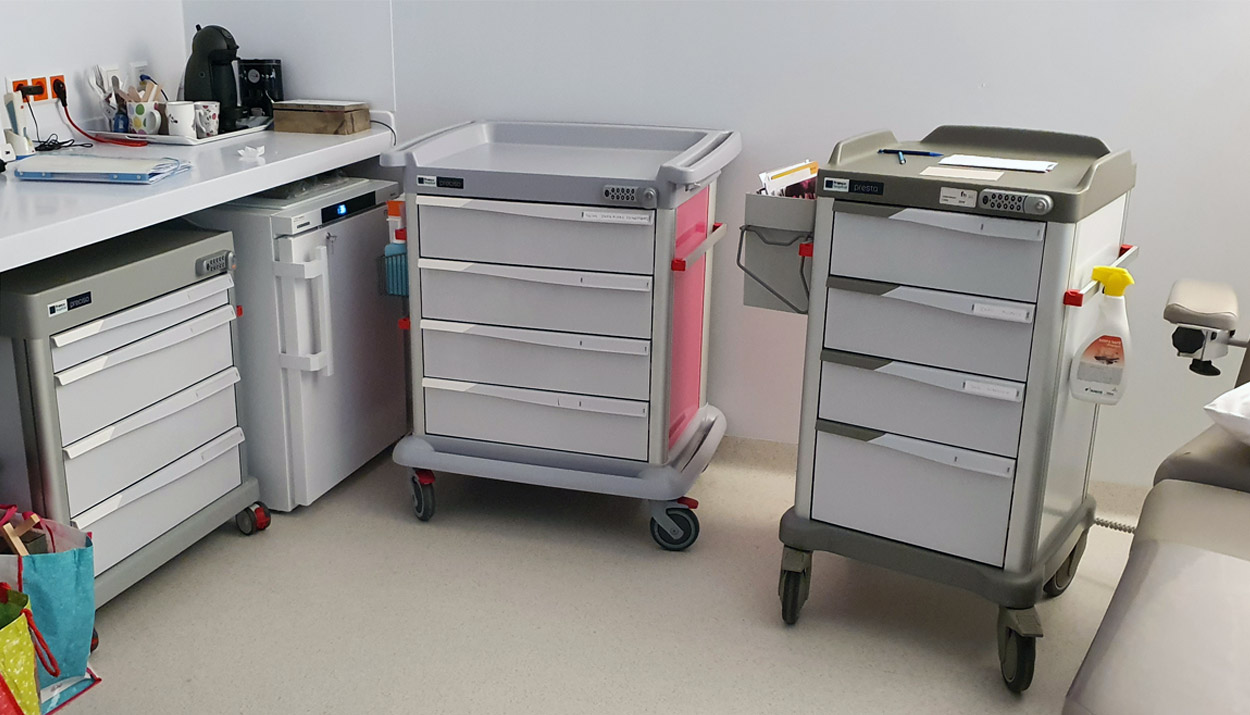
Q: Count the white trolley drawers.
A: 12